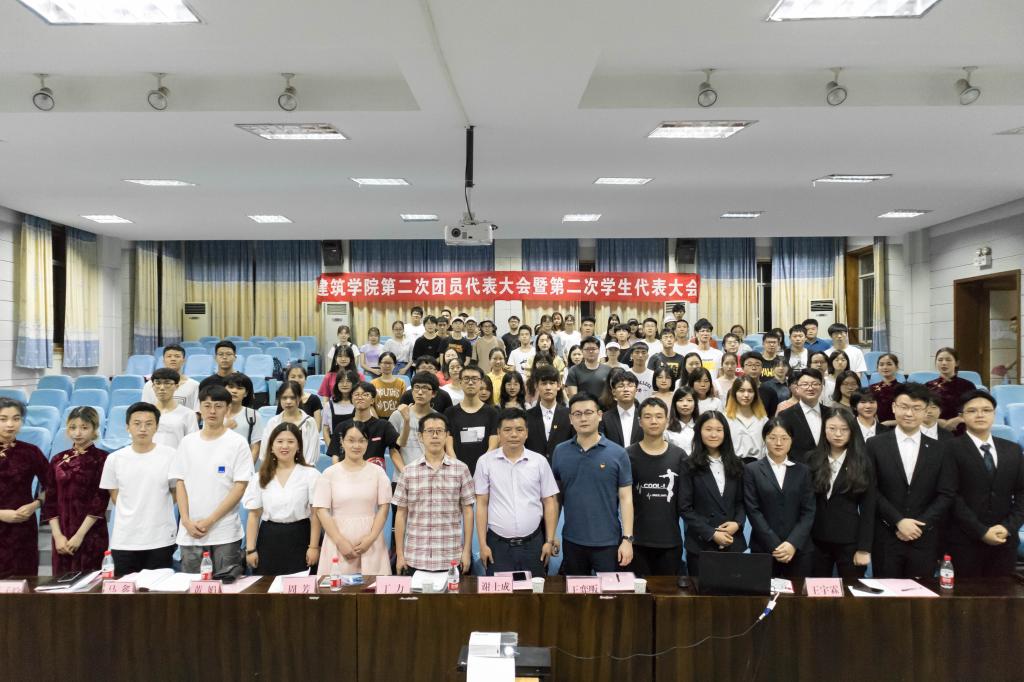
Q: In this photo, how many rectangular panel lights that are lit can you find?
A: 14